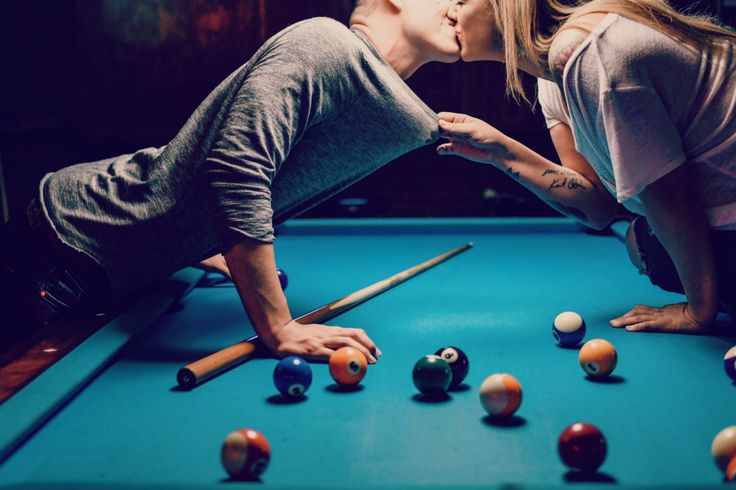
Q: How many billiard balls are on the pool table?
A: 13